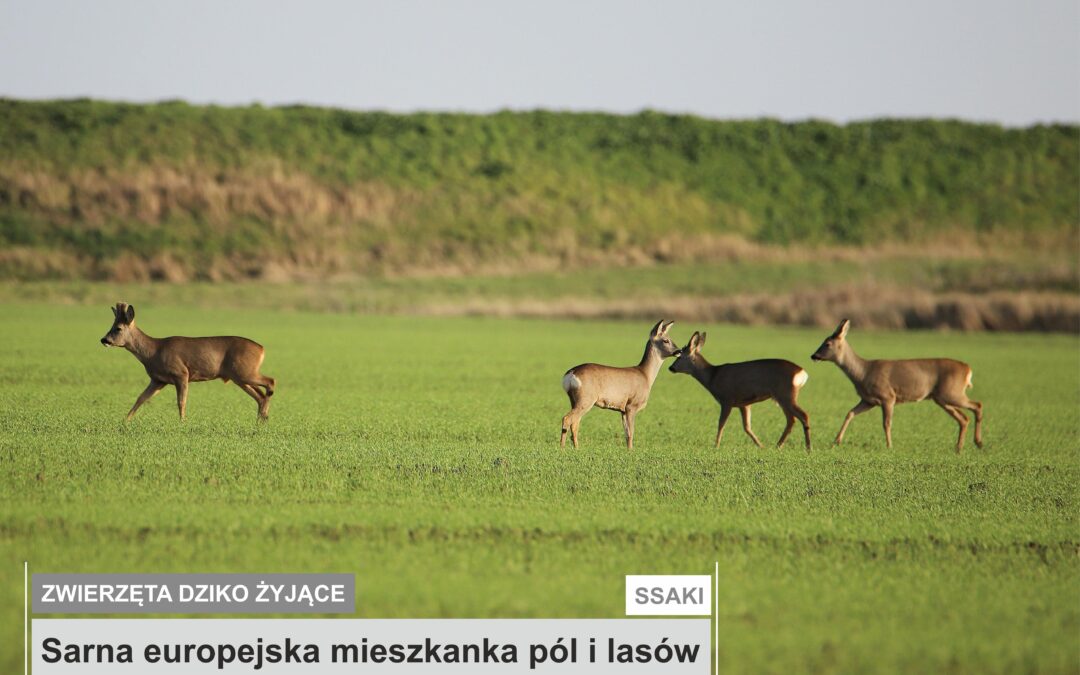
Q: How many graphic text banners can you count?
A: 3